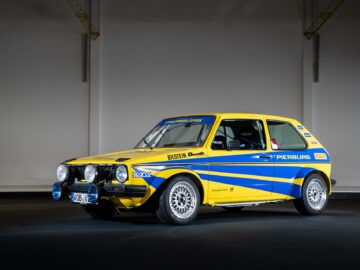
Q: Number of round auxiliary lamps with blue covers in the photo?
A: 2